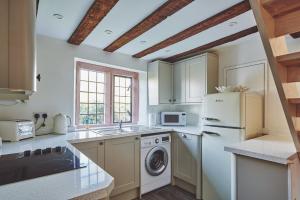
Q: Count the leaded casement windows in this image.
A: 2